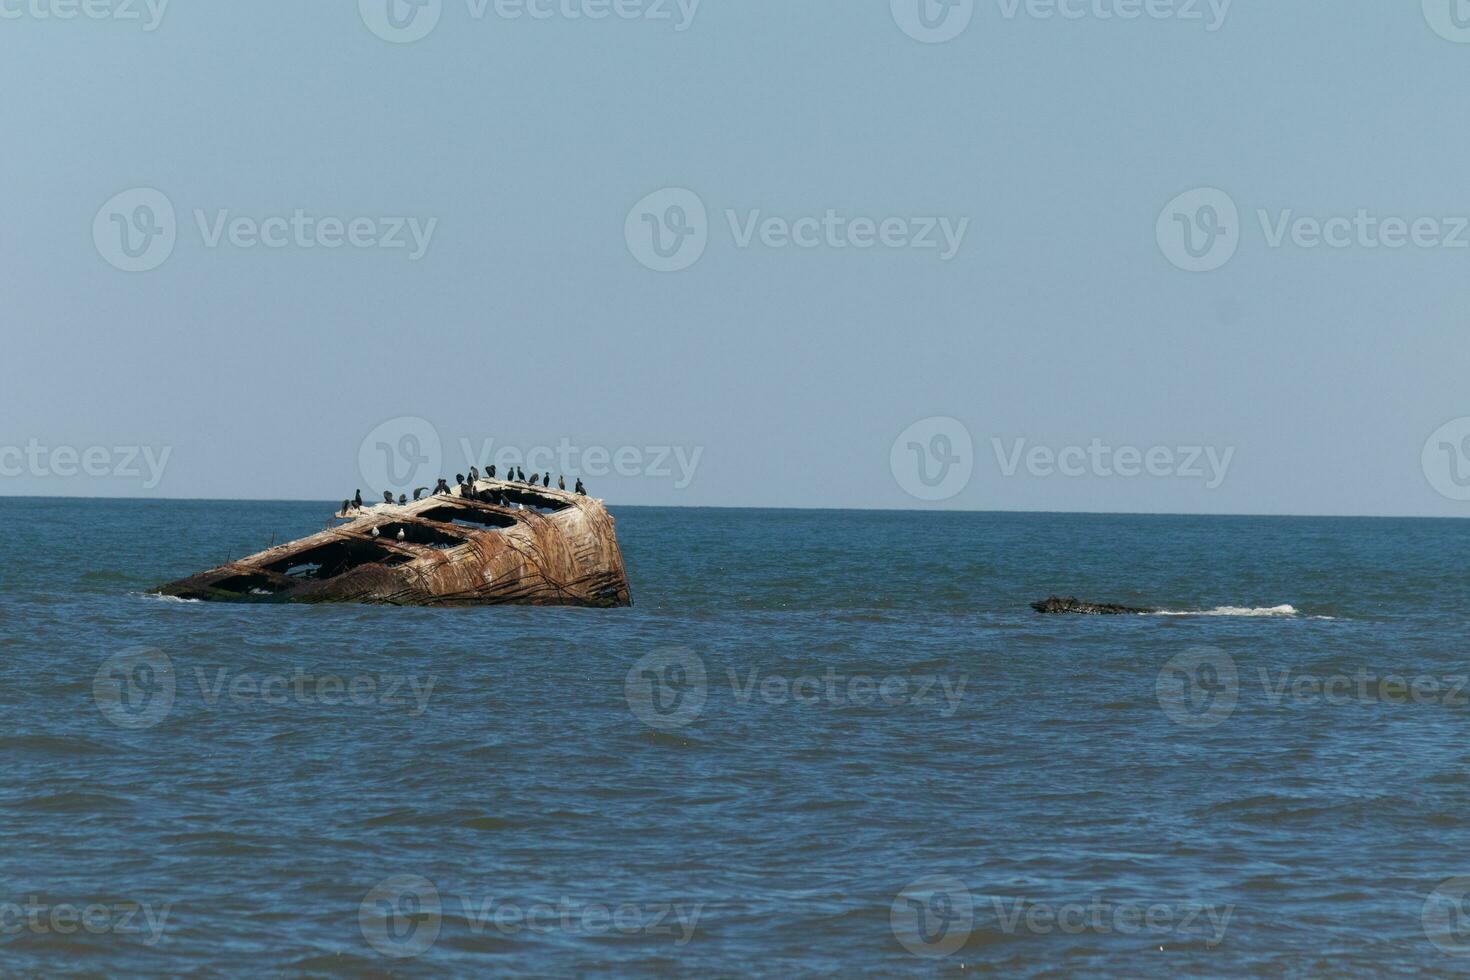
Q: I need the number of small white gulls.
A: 3